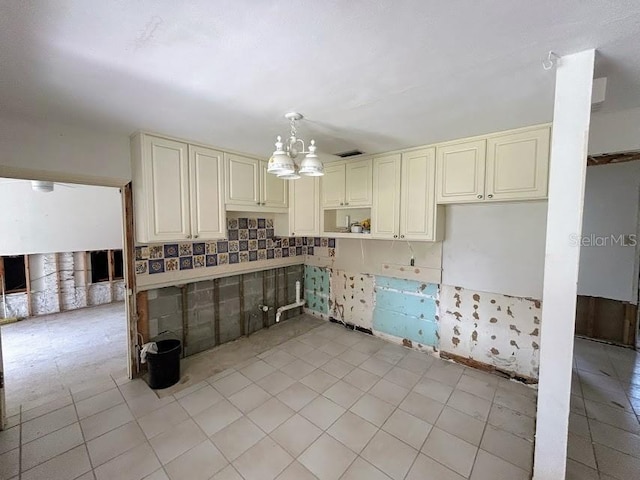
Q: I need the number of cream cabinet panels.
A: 11